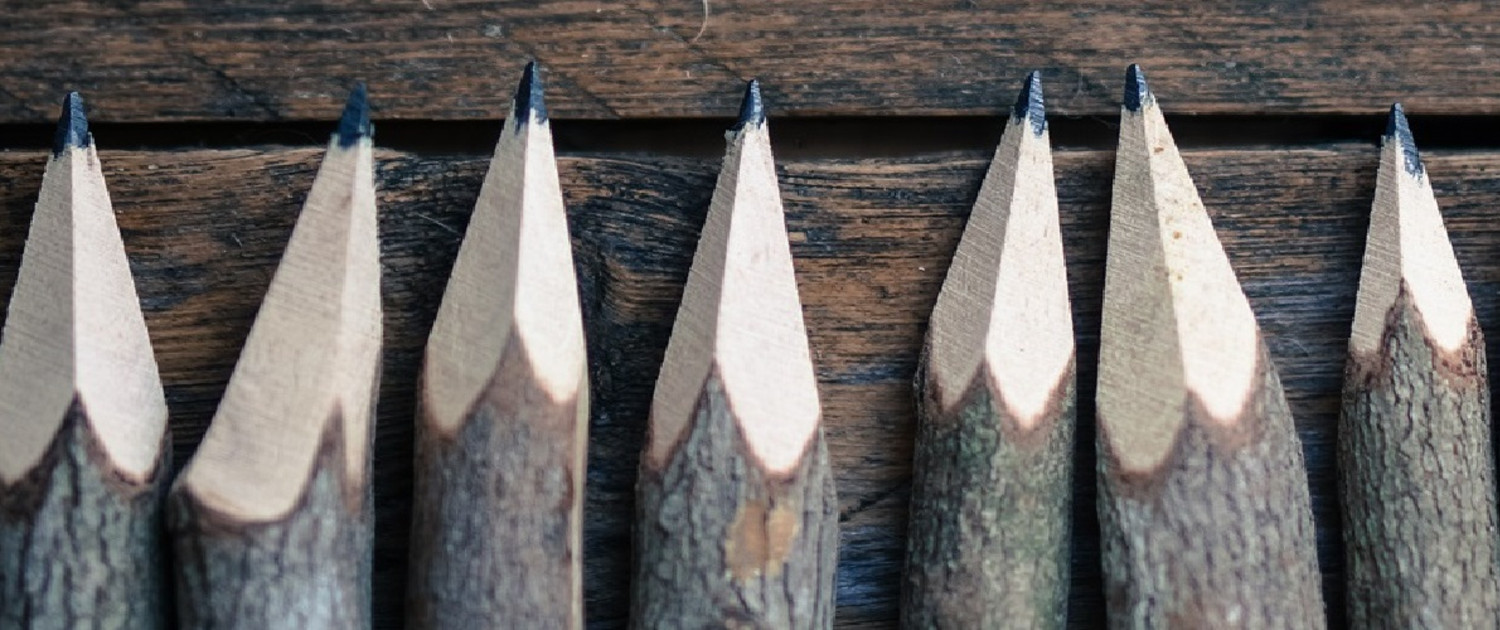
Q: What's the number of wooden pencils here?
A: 7